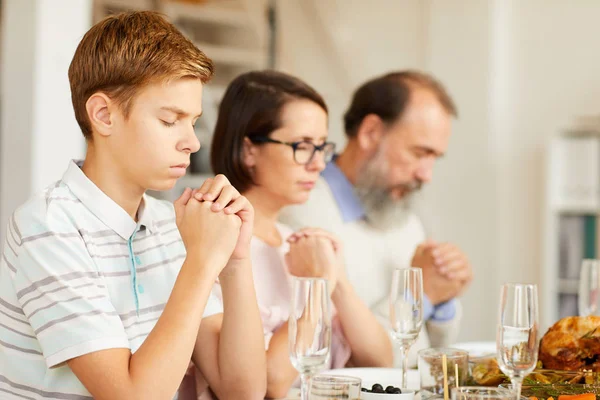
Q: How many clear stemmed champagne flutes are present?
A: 4